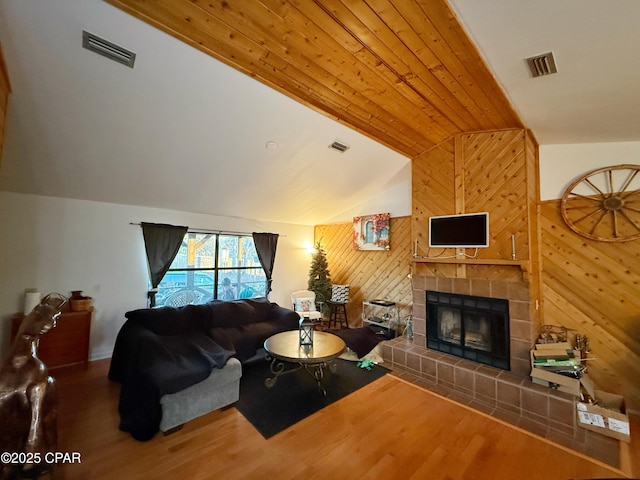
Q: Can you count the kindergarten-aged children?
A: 0